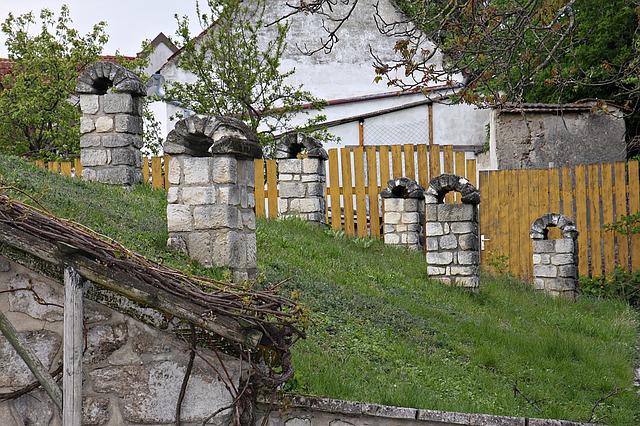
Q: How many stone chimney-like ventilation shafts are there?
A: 6